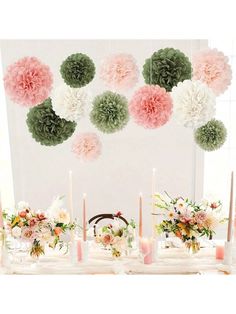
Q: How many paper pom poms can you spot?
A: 12